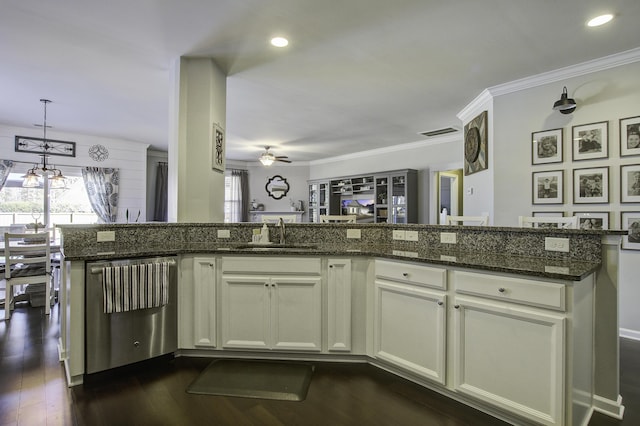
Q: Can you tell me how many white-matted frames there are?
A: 9